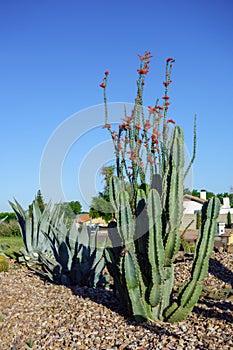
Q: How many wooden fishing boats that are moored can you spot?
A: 0